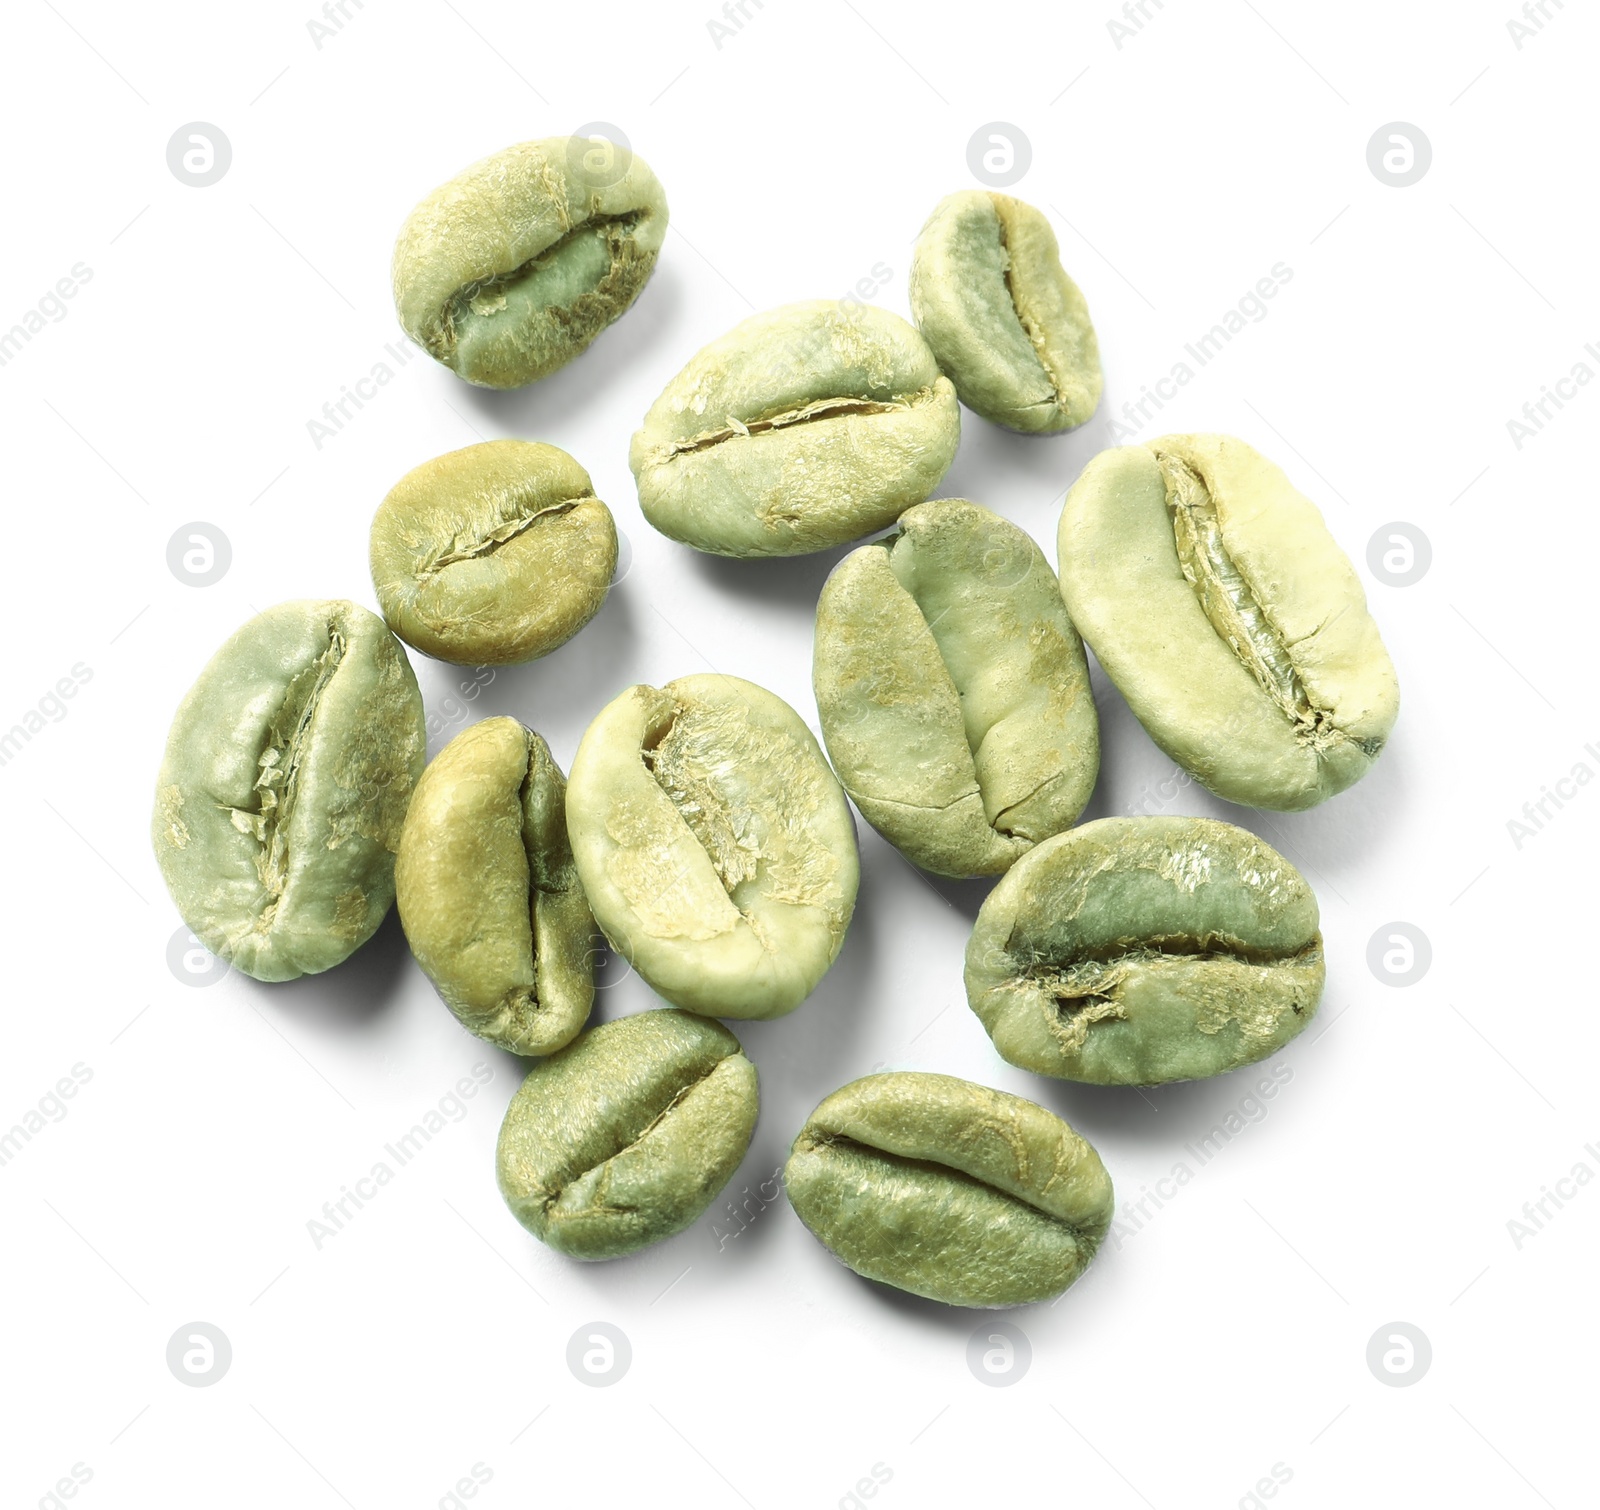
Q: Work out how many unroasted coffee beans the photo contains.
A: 12